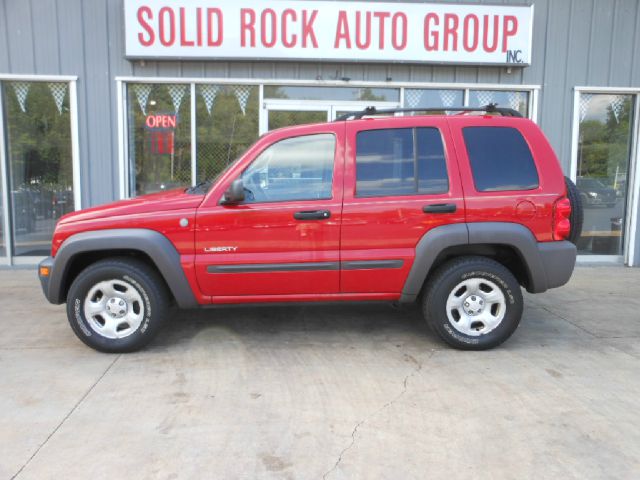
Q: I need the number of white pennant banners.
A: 12